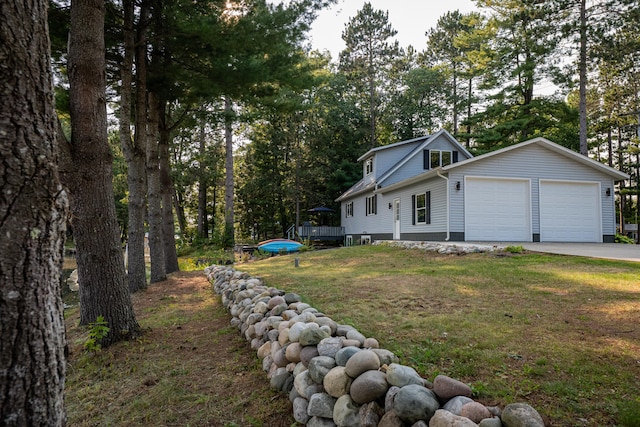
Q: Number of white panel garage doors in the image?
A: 2